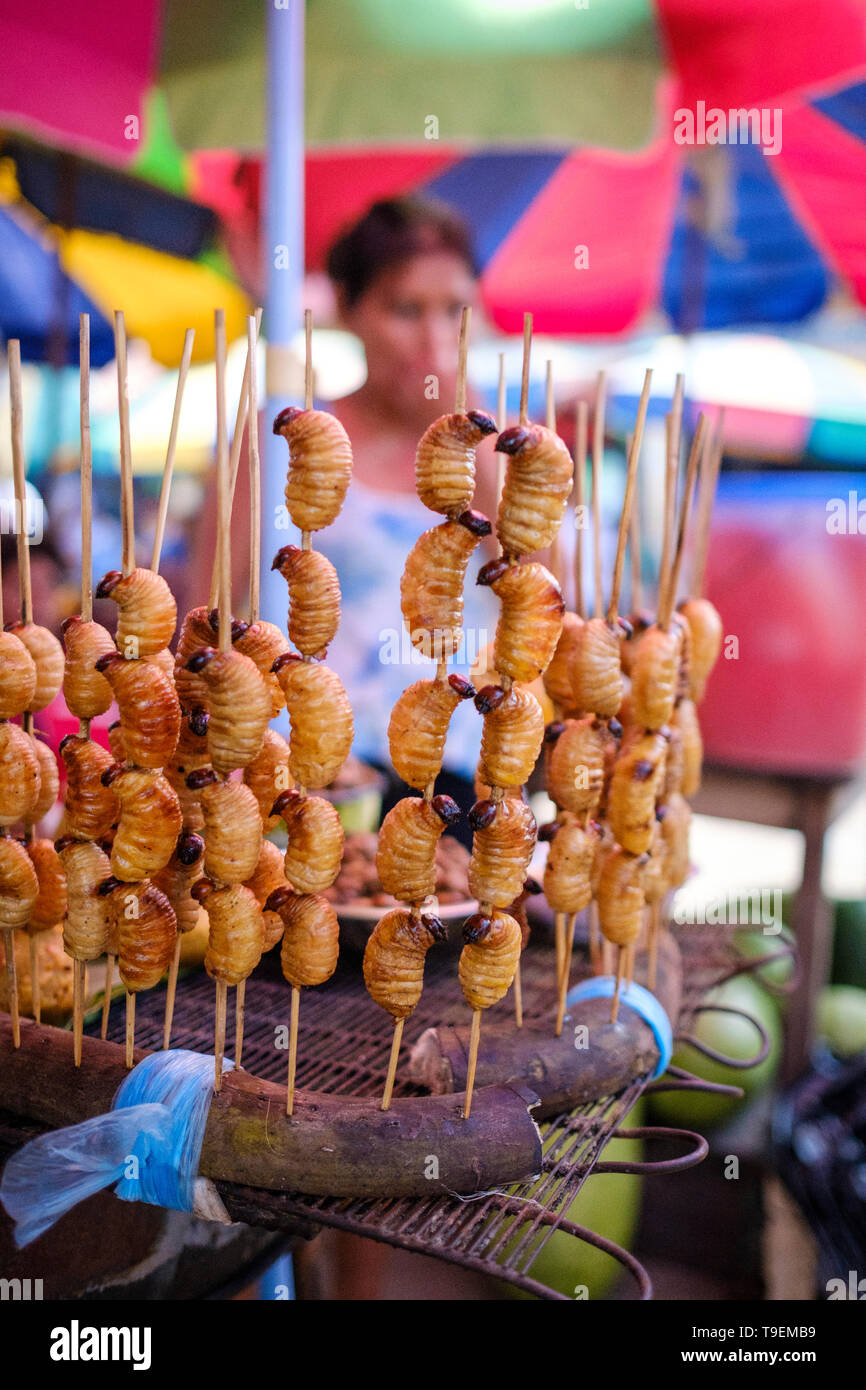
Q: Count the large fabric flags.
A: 0